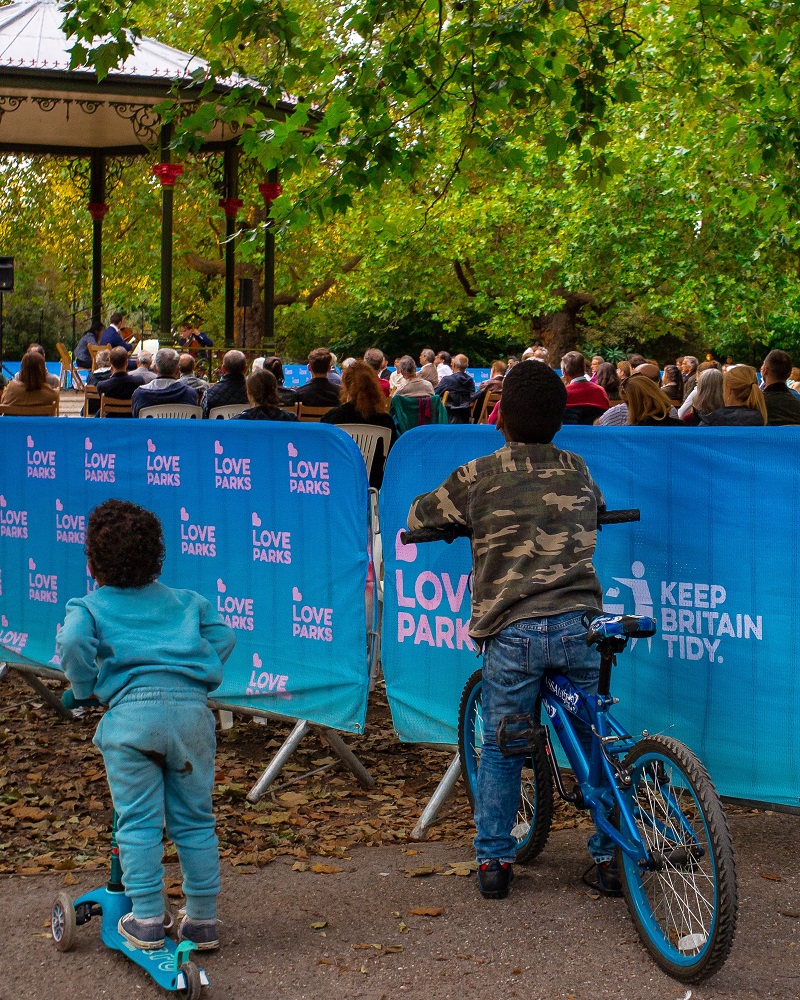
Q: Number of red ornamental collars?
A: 4